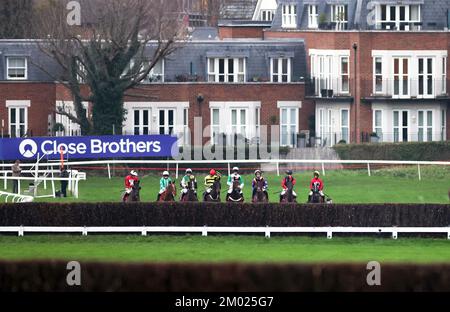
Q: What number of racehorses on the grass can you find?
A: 8